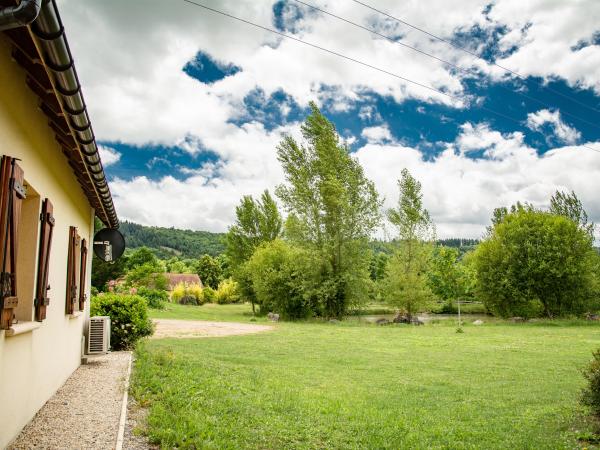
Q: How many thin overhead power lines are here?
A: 3